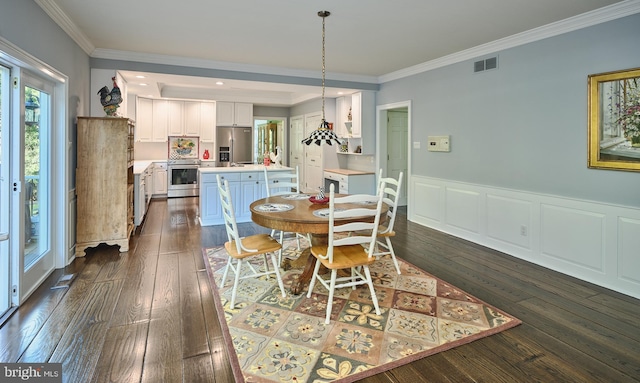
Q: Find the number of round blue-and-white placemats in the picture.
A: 4